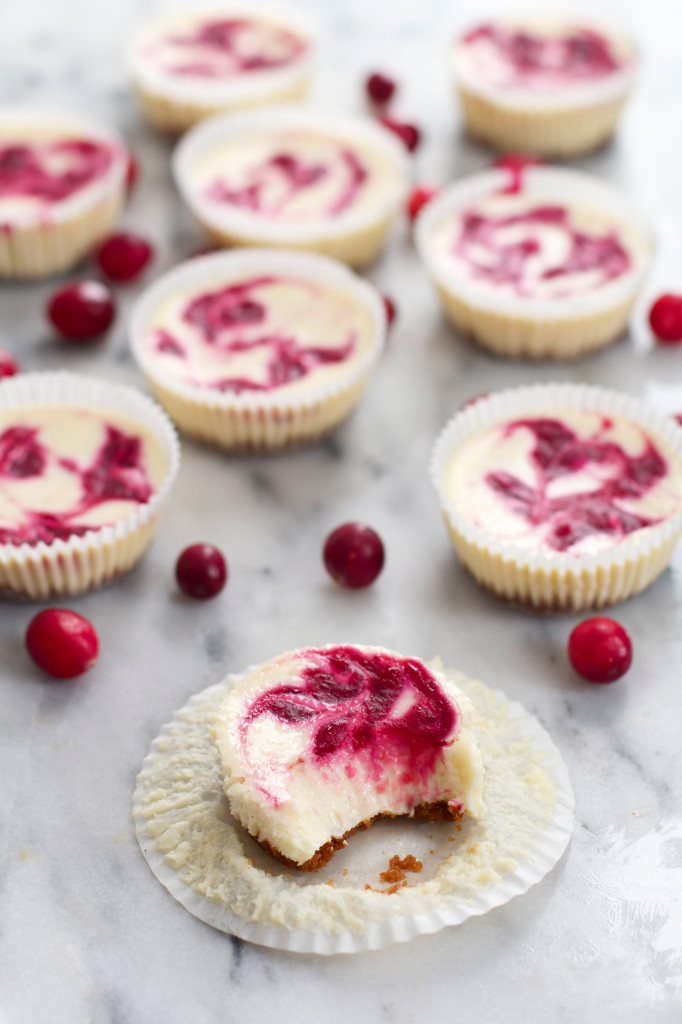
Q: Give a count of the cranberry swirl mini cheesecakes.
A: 9